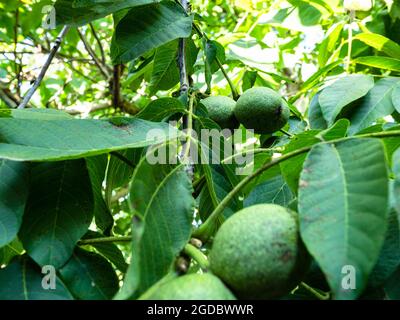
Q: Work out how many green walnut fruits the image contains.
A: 4